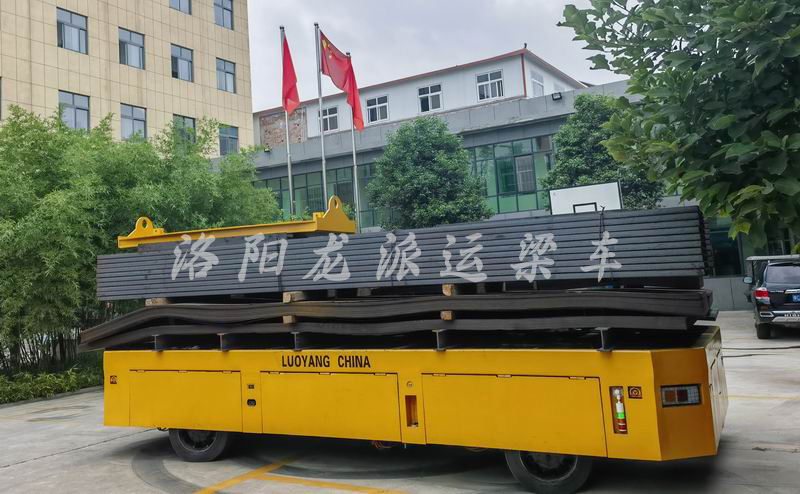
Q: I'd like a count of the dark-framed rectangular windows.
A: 10